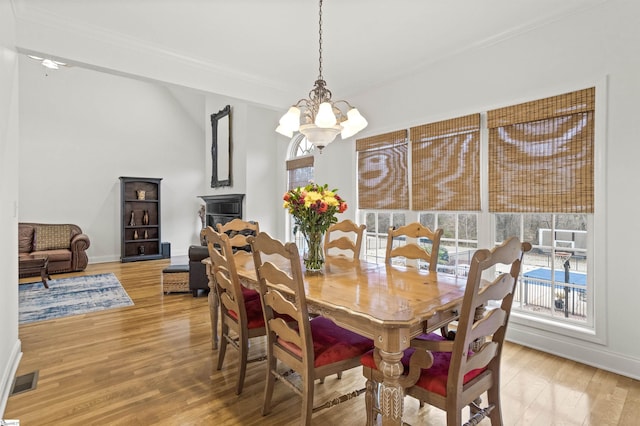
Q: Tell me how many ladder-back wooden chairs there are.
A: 6